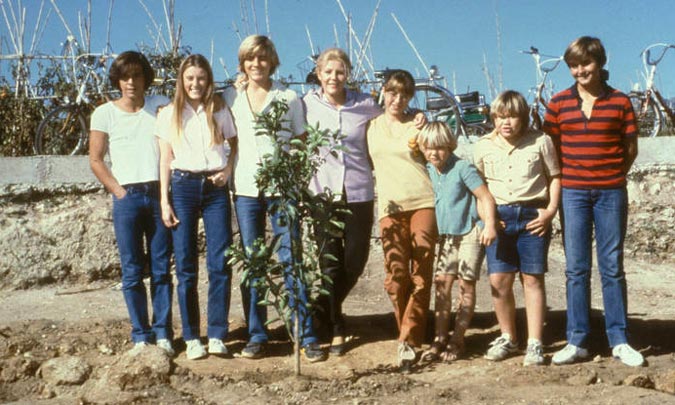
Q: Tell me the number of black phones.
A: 0